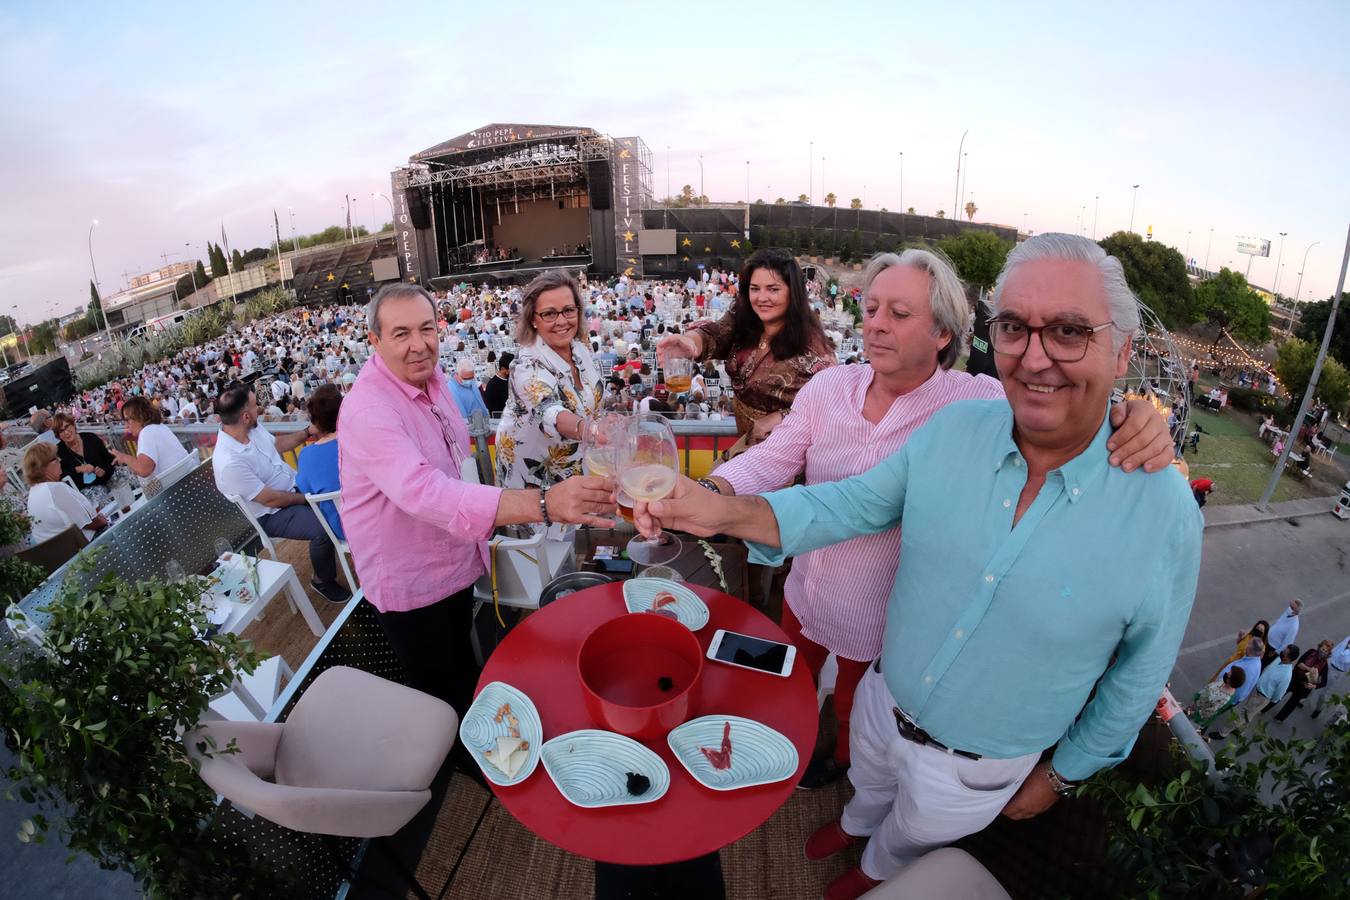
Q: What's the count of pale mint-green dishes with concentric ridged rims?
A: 4